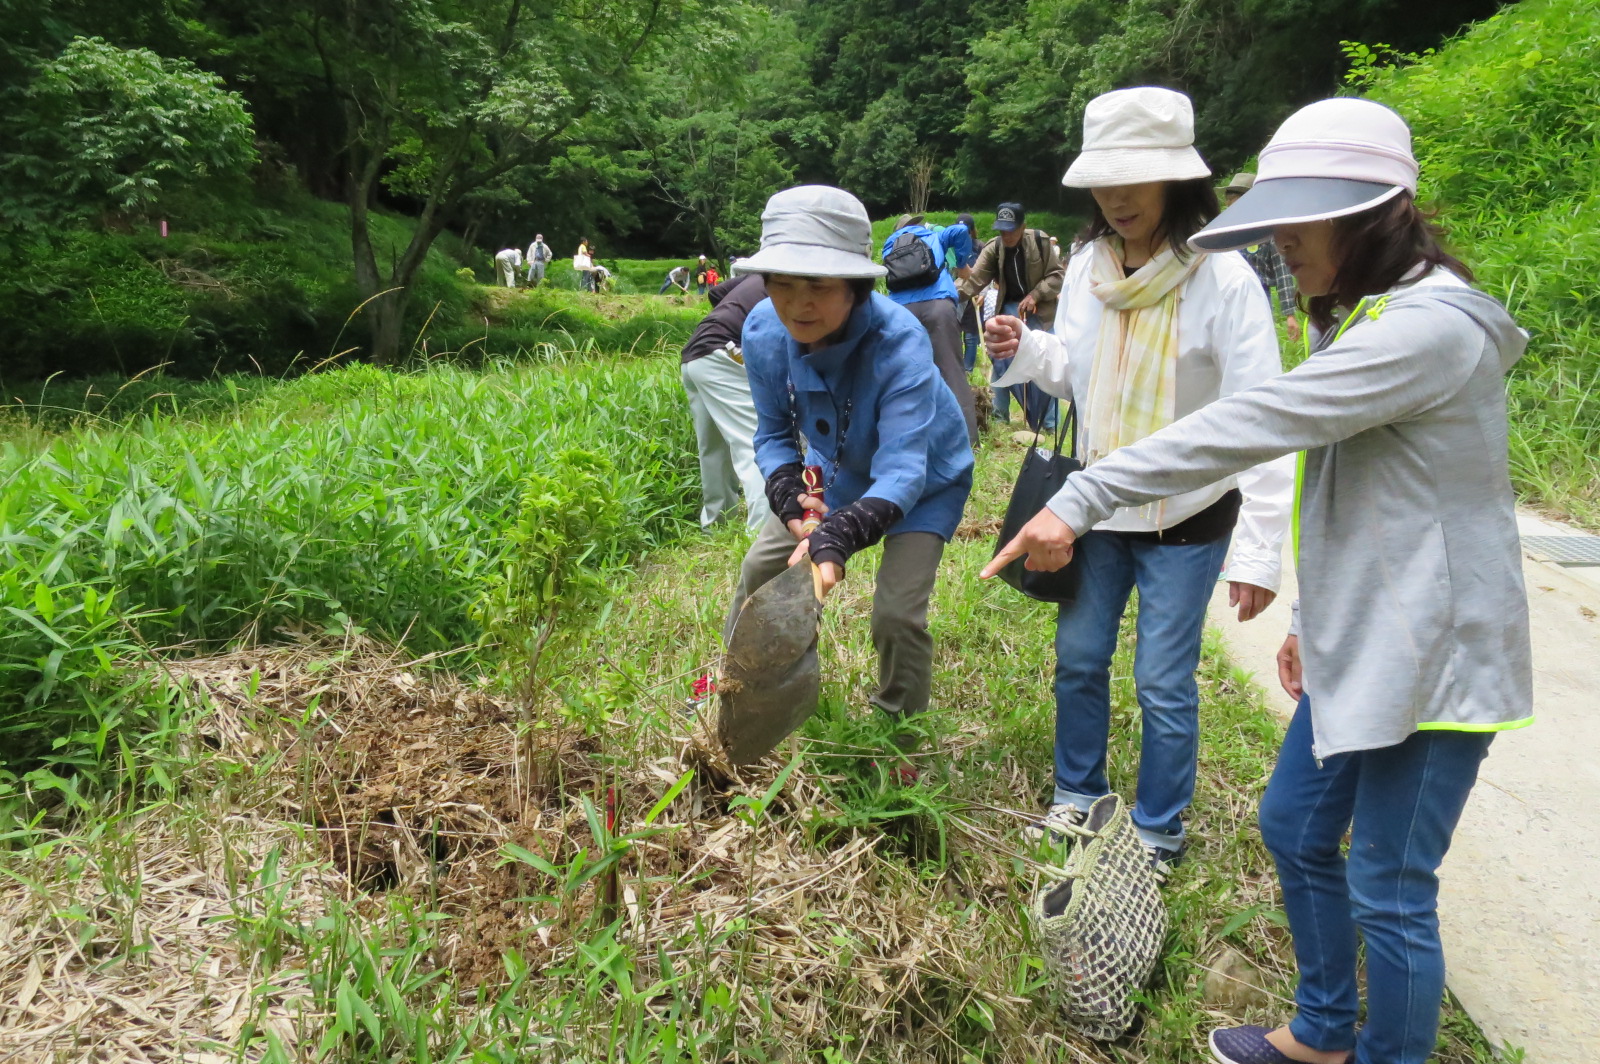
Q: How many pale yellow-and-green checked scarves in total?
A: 1